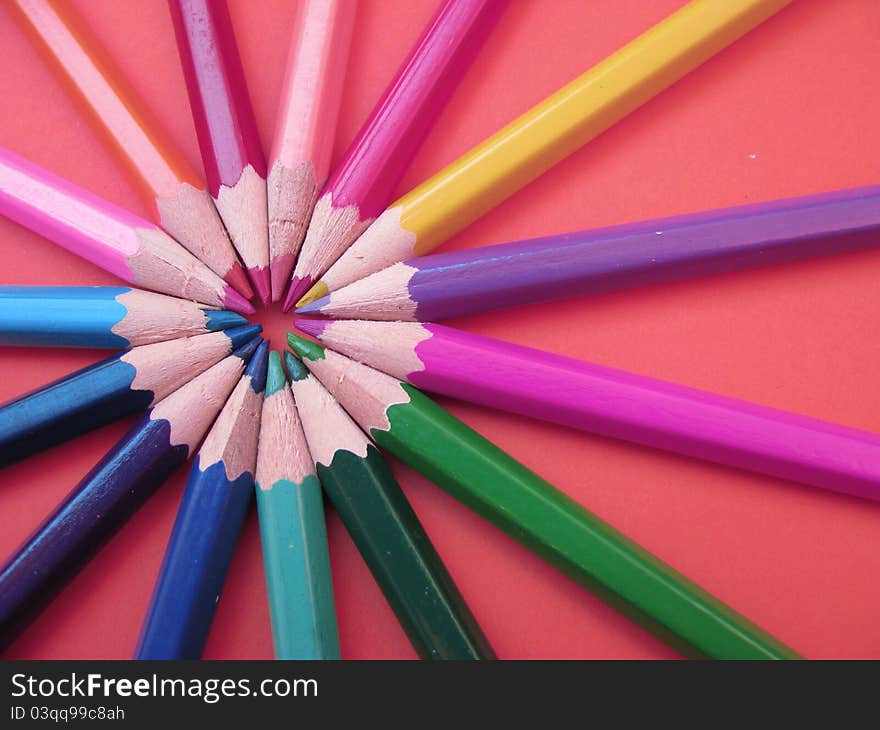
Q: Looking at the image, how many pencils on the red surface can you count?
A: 15